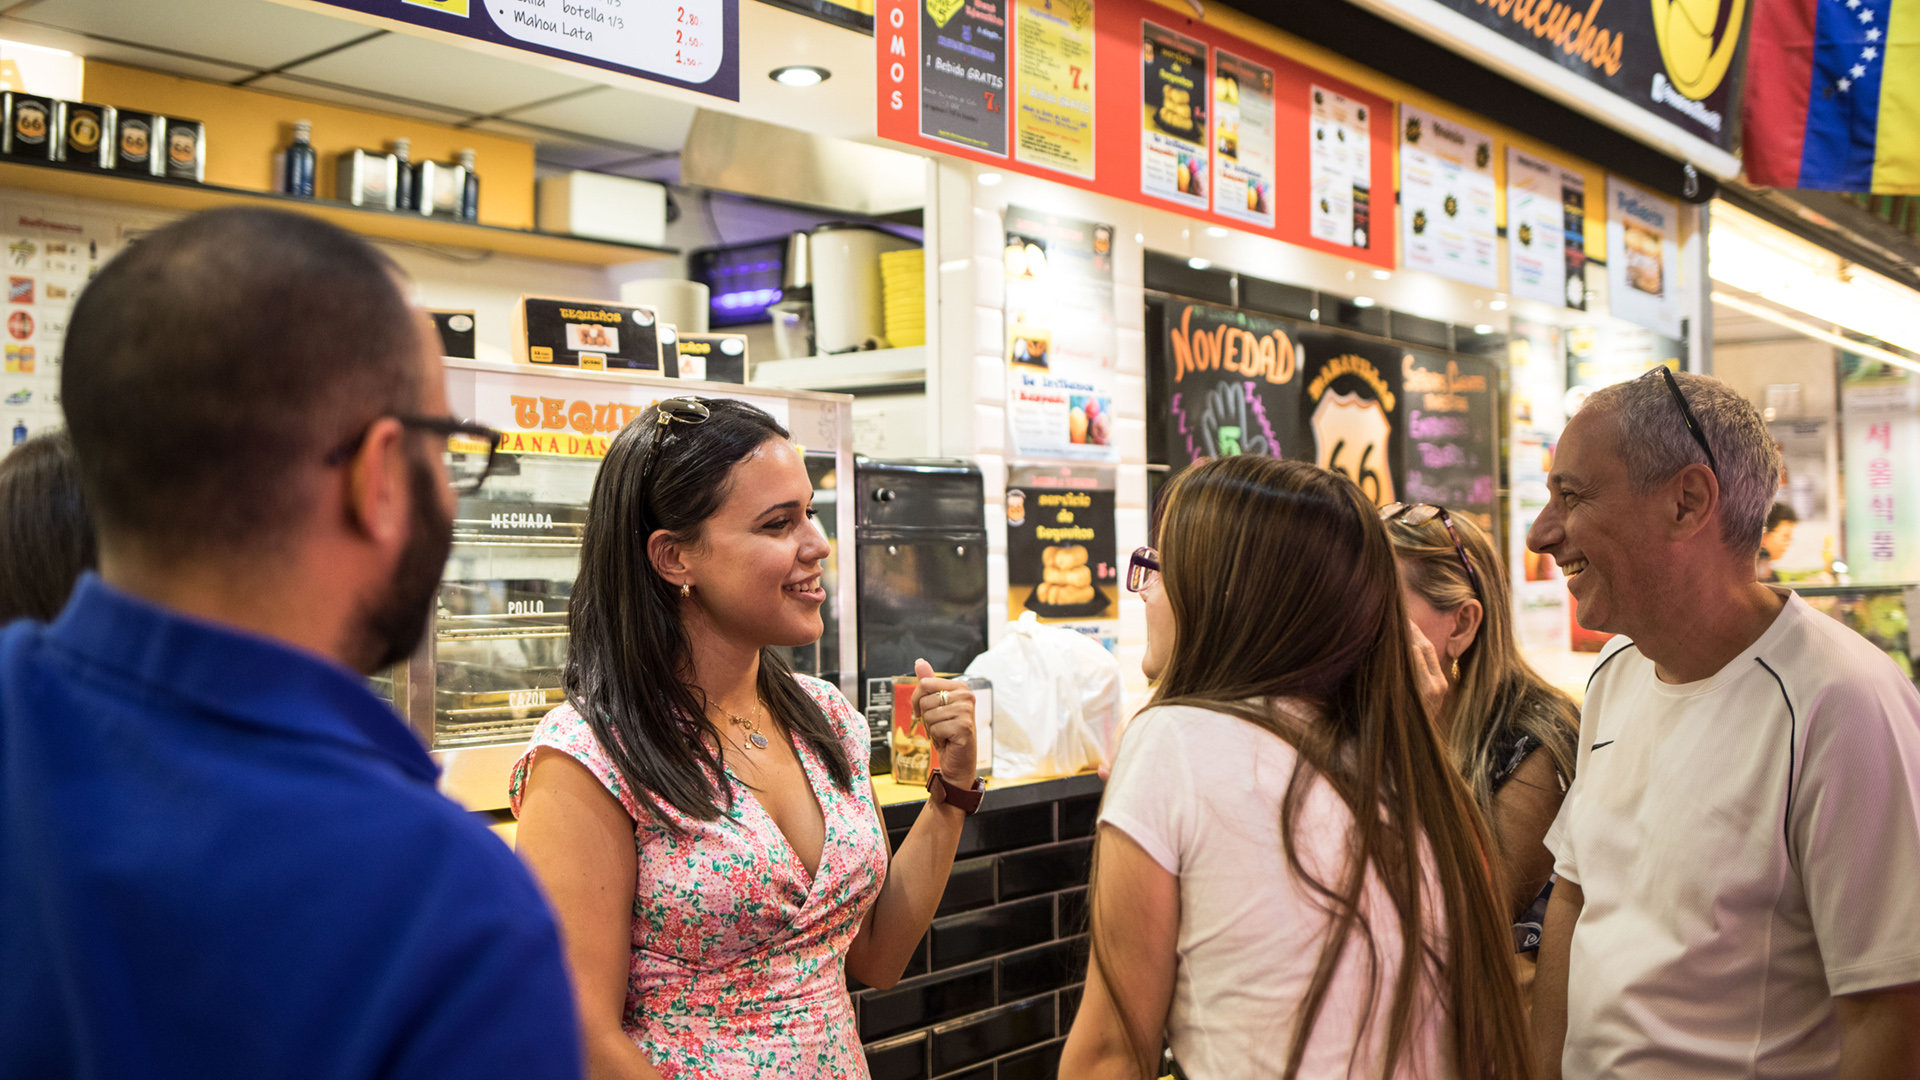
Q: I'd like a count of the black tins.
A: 4